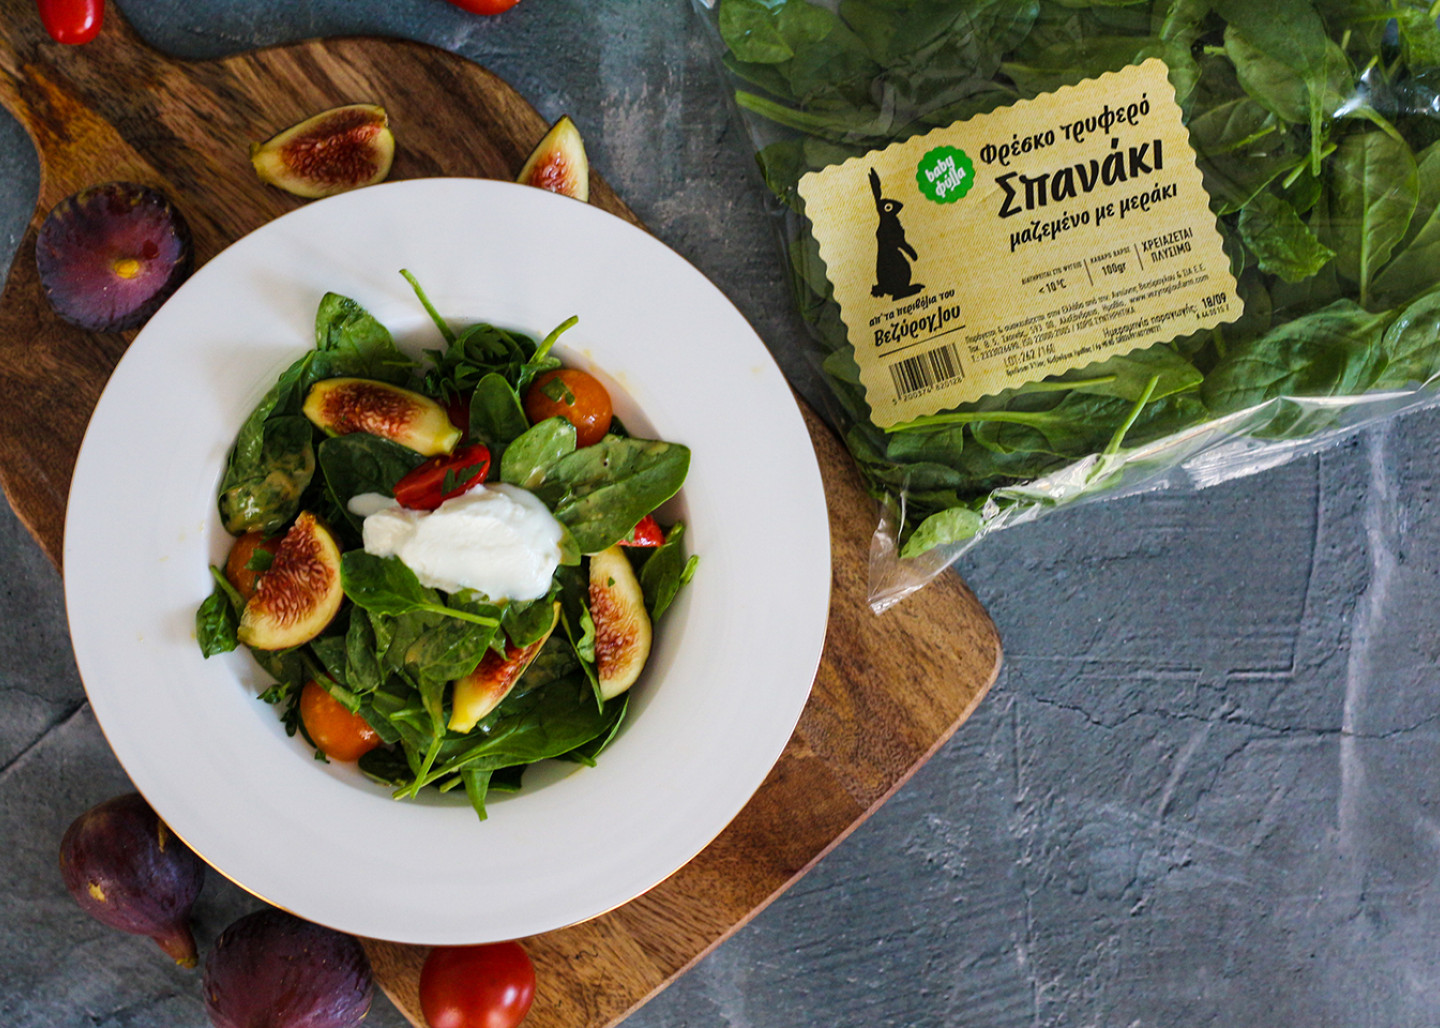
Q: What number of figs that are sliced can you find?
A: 6